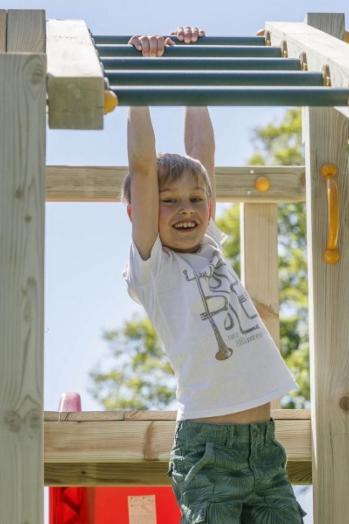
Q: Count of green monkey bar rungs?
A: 5